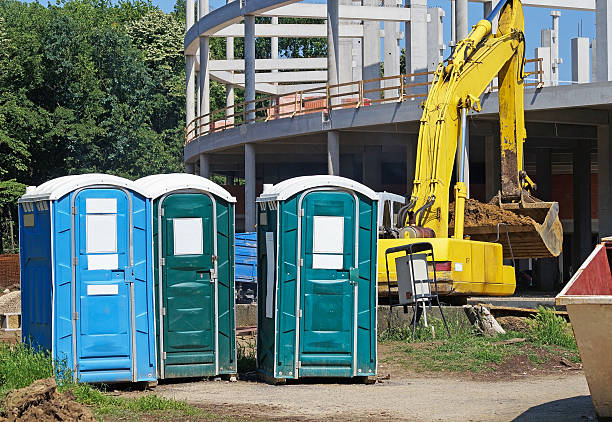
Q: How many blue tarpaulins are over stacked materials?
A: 0